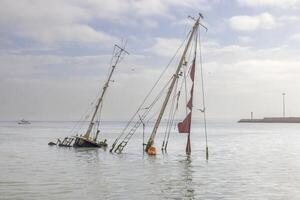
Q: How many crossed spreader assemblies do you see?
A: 2